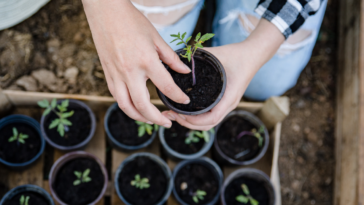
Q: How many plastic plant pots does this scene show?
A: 11